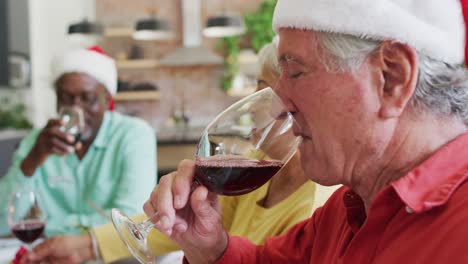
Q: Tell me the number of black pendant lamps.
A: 3